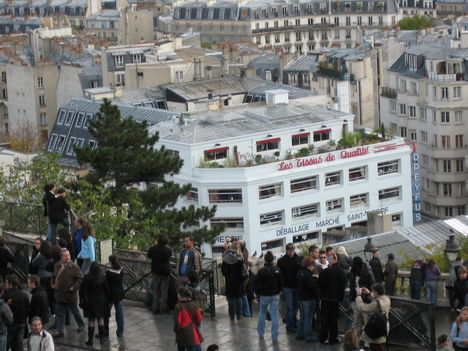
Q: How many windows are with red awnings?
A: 4